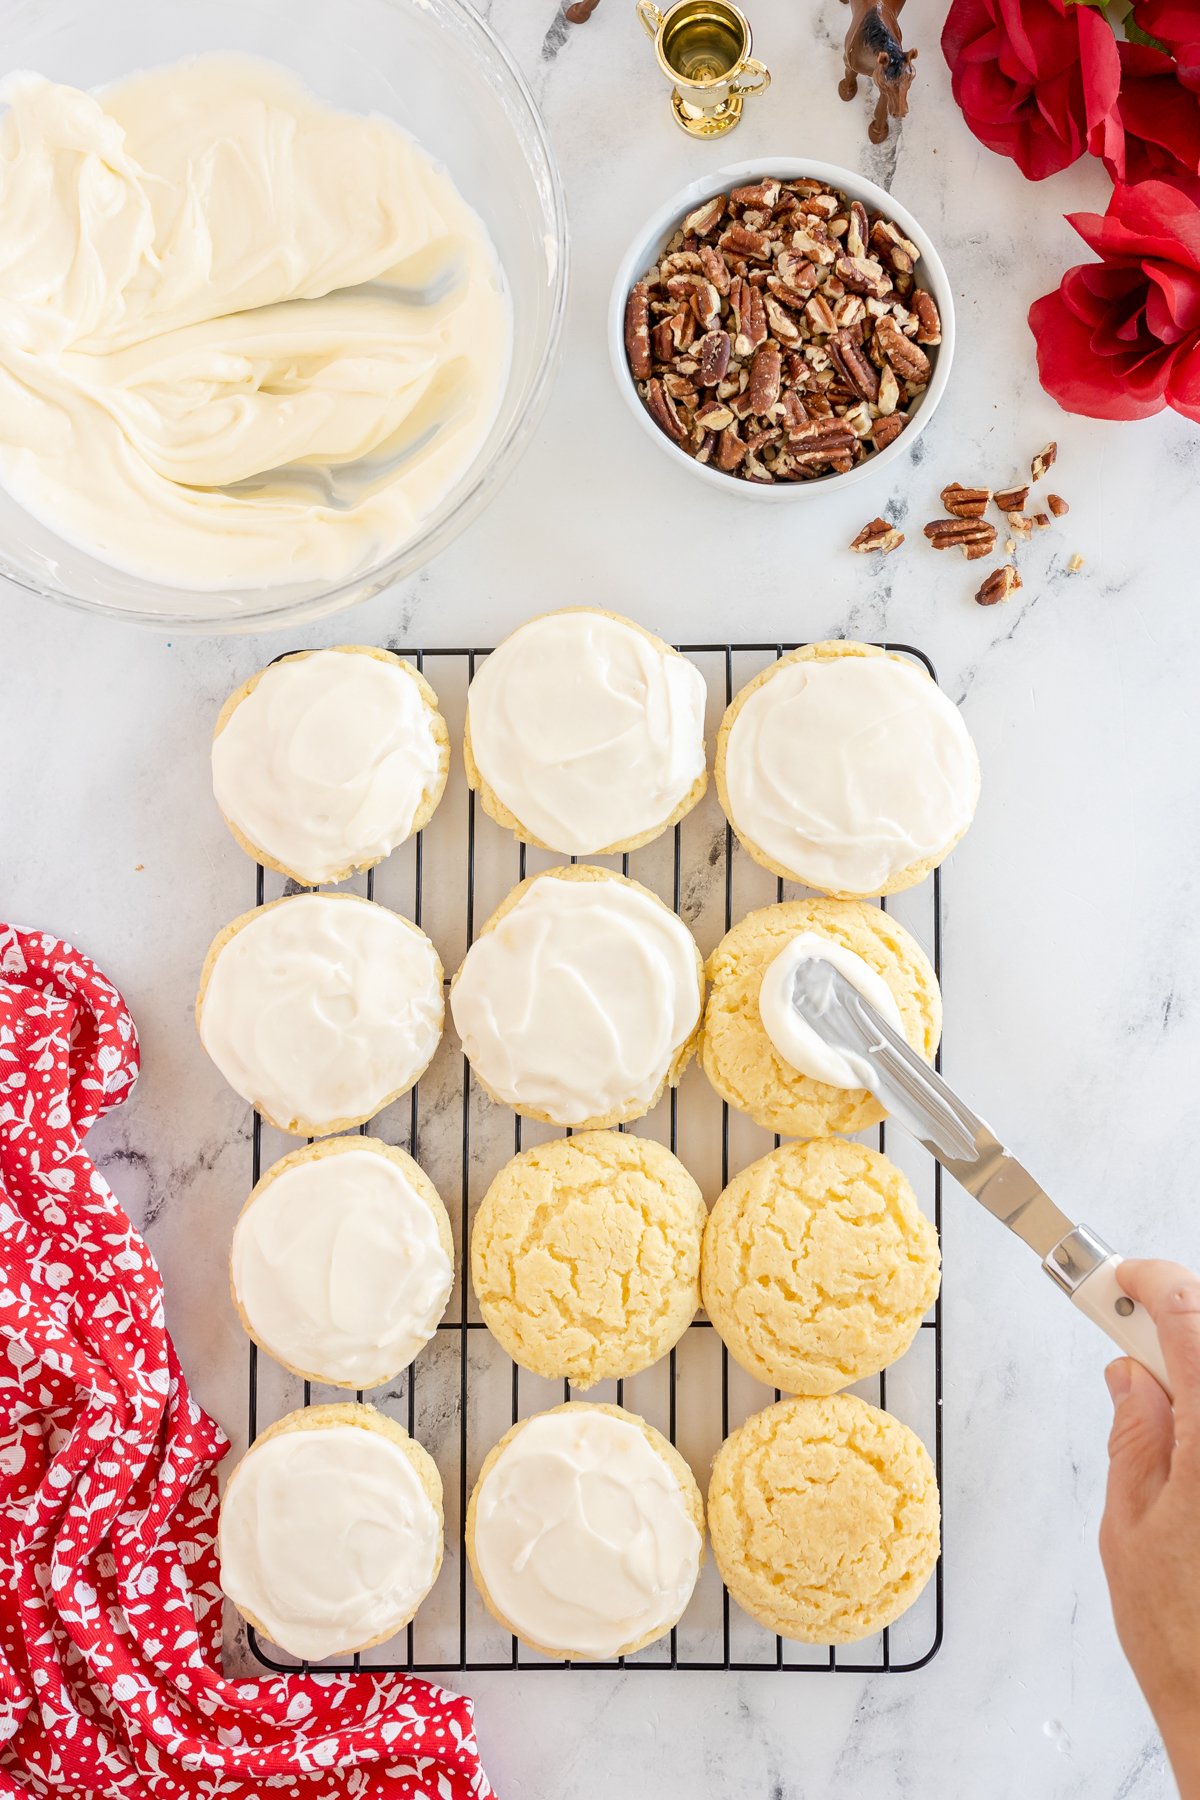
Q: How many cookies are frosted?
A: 8